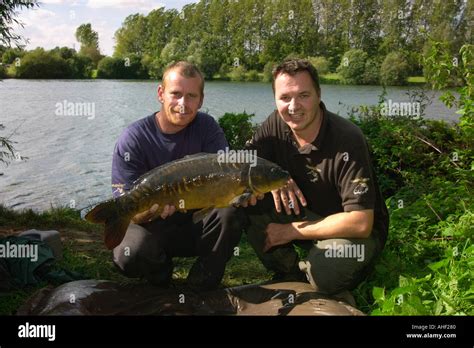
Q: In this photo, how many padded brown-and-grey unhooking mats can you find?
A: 1